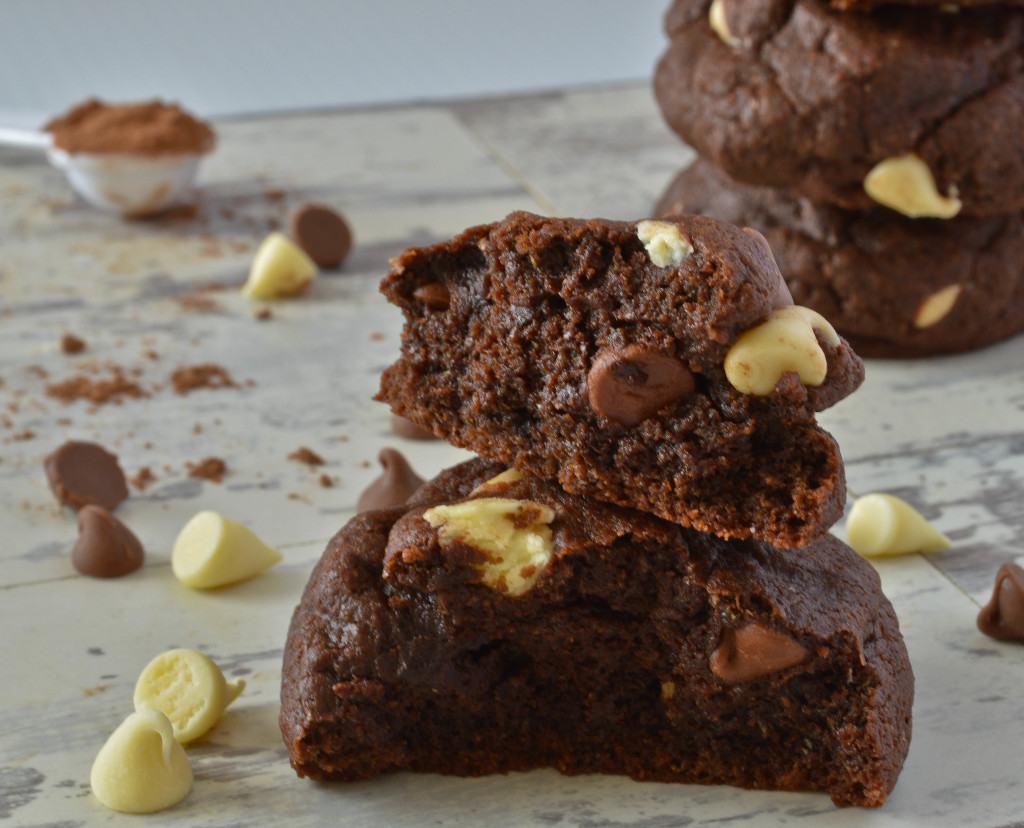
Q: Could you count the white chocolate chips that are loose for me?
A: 5